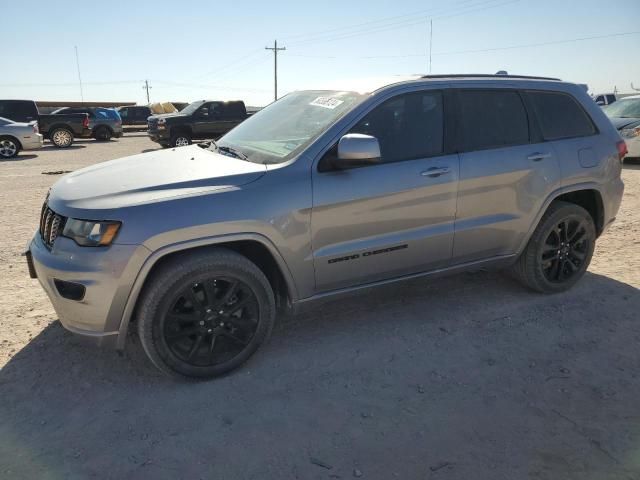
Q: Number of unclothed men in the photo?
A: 0